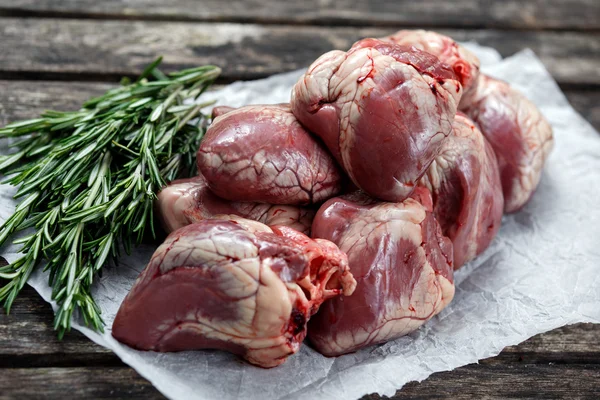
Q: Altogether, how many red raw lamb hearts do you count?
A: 8